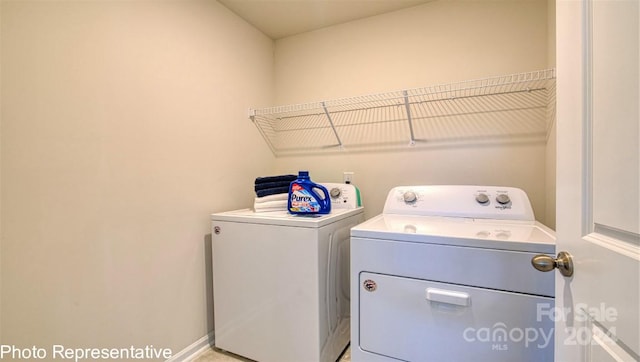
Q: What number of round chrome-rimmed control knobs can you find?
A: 4